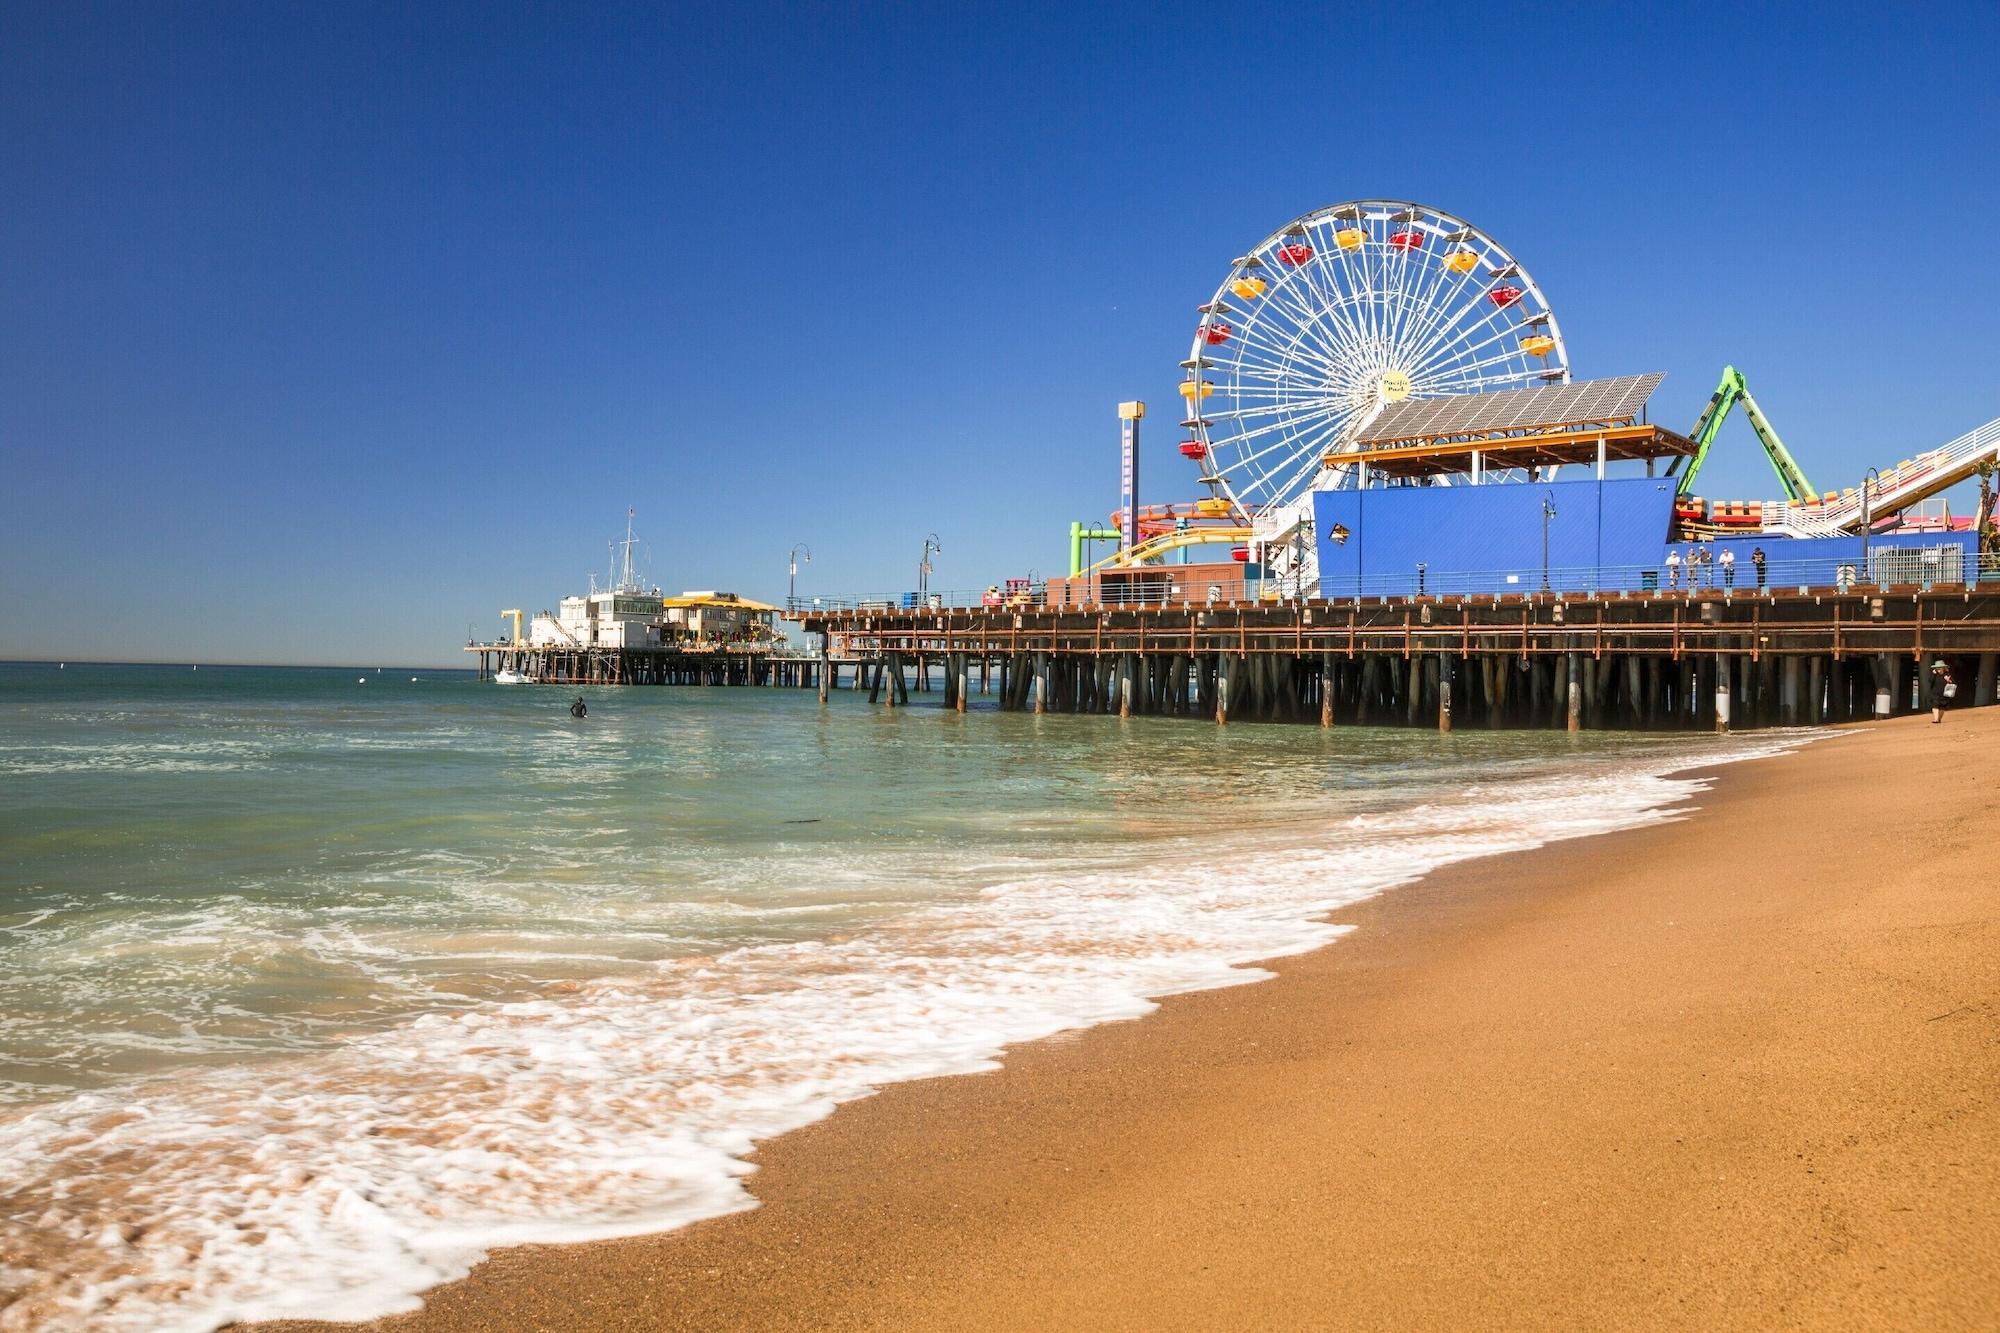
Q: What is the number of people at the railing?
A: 5